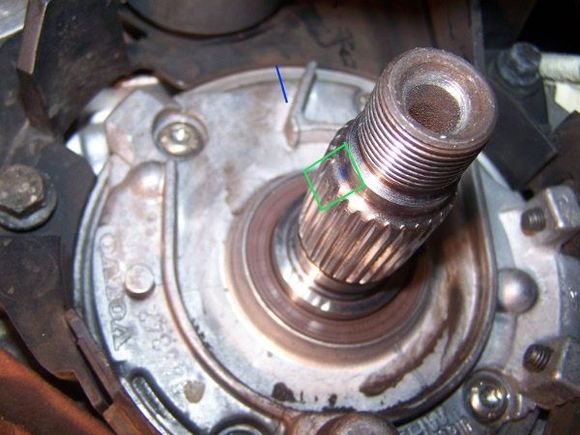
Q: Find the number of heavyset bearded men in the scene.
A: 0